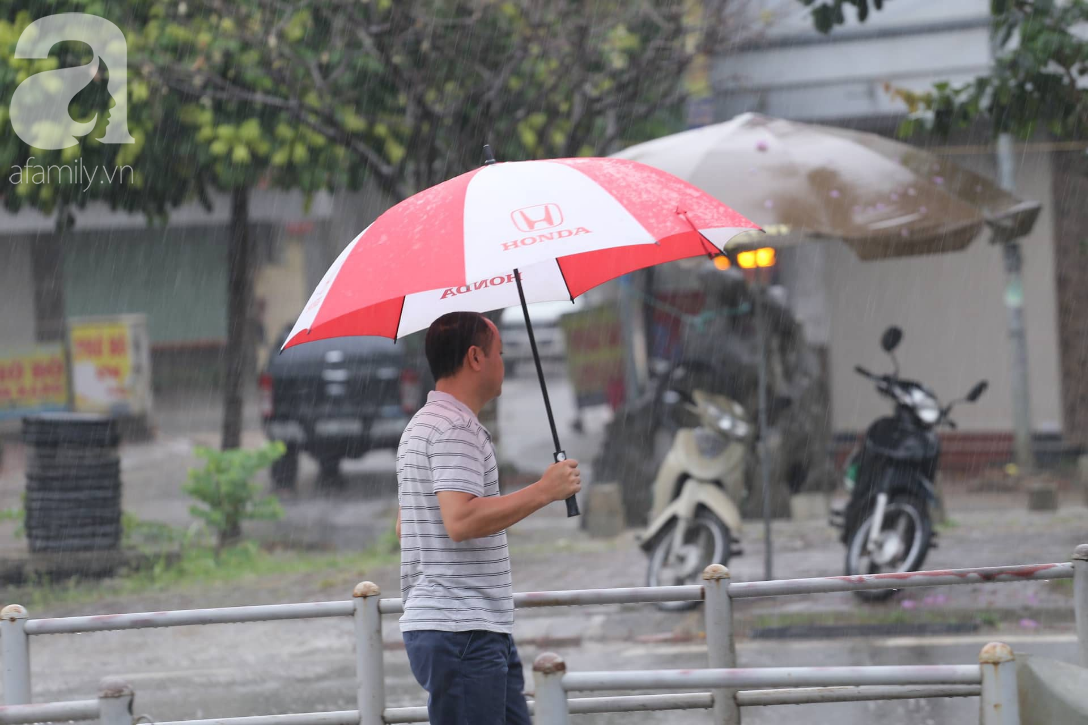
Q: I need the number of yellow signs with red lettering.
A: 2